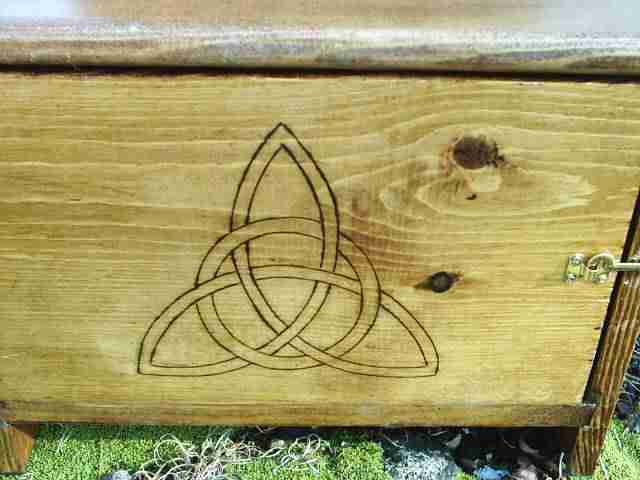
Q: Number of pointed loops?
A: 3